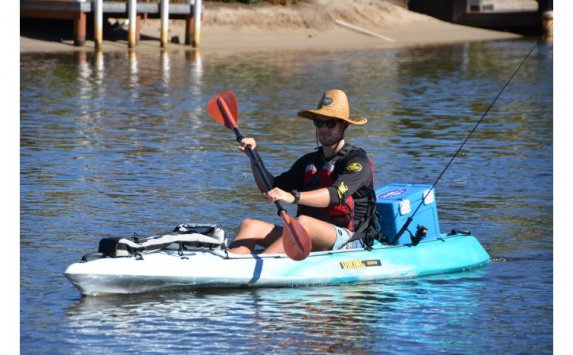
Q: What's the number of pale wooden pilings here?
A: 4